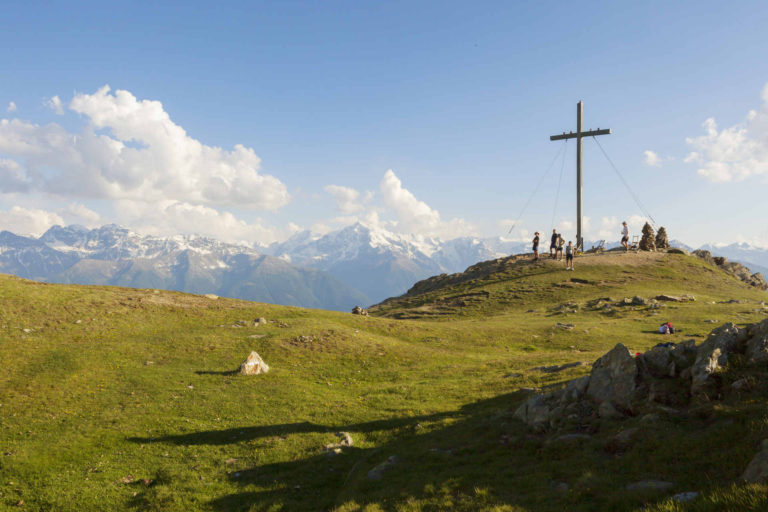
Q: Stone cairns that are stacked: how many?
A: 2